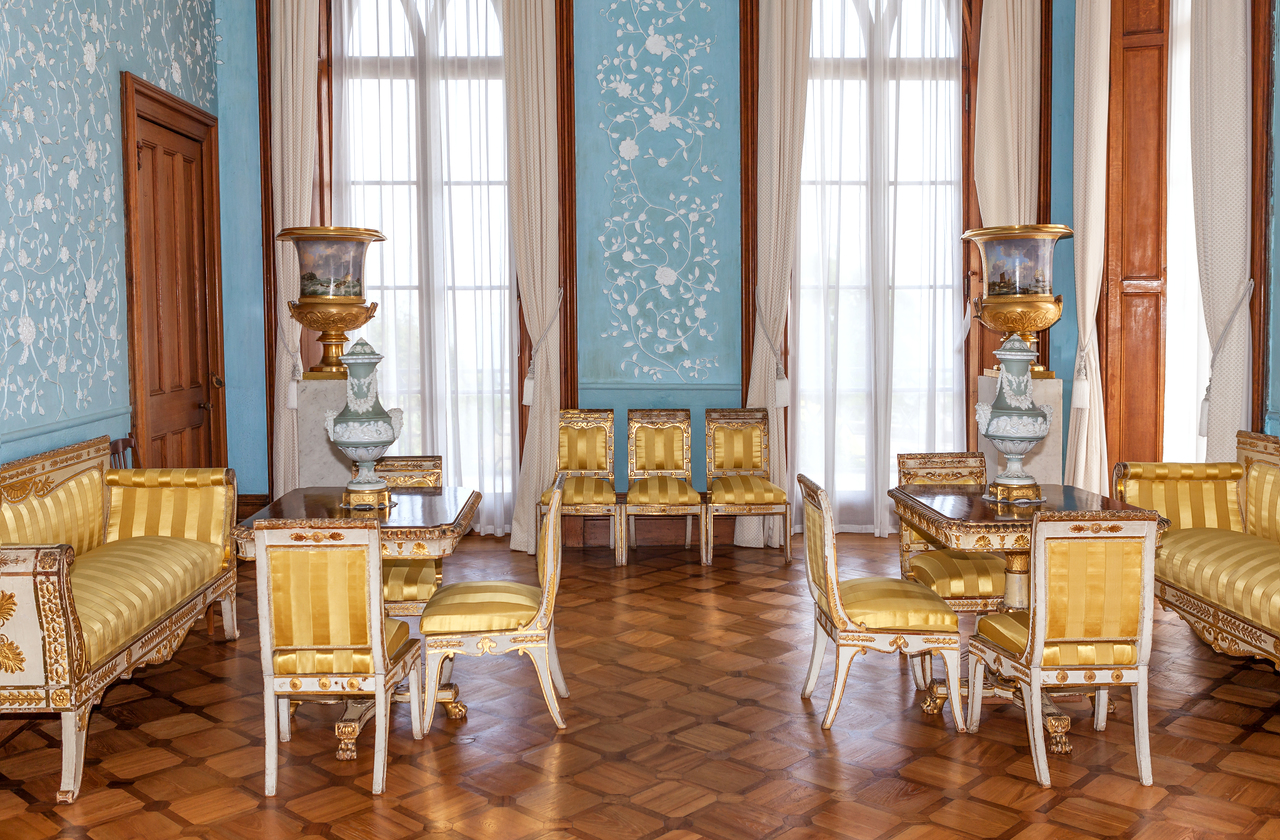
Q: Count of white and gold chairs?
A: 9